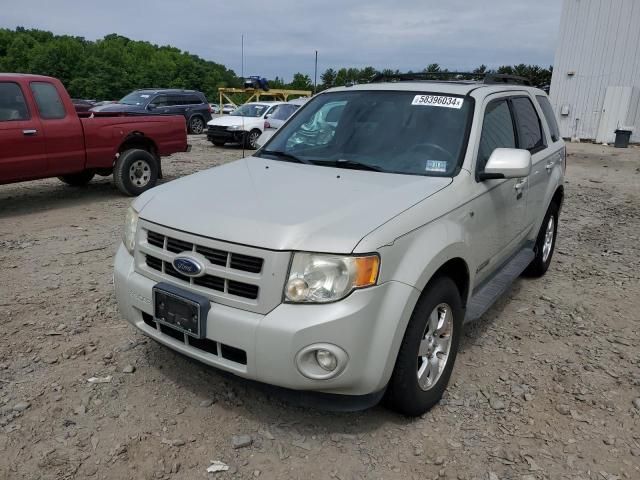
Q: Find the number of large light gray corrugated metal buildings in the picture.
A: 1